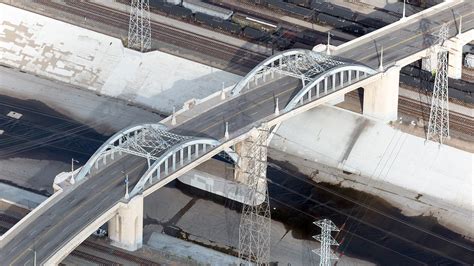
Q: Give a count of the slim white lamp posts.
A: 11